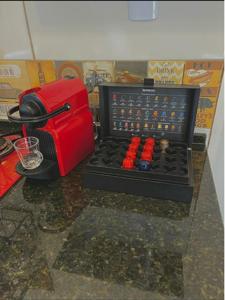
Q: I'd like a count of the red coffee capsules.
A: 7